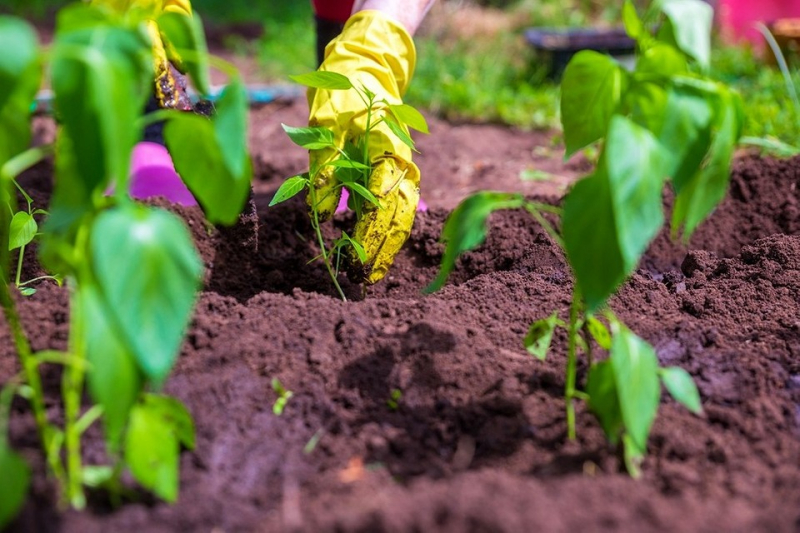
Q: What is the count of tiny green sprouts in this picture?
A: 2